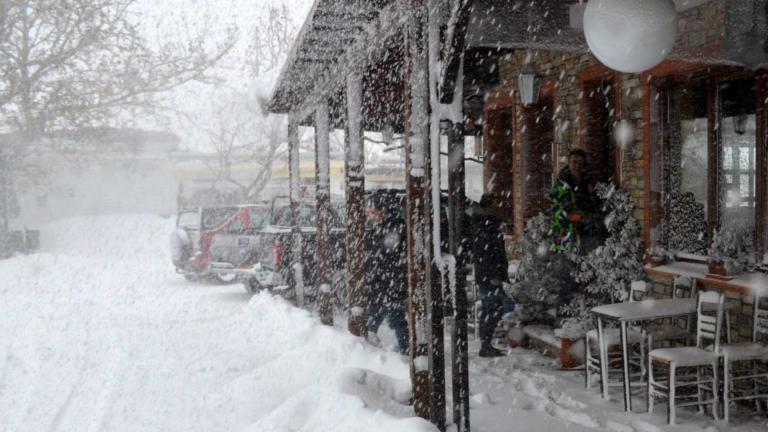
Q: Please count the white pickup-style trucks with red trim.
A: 1